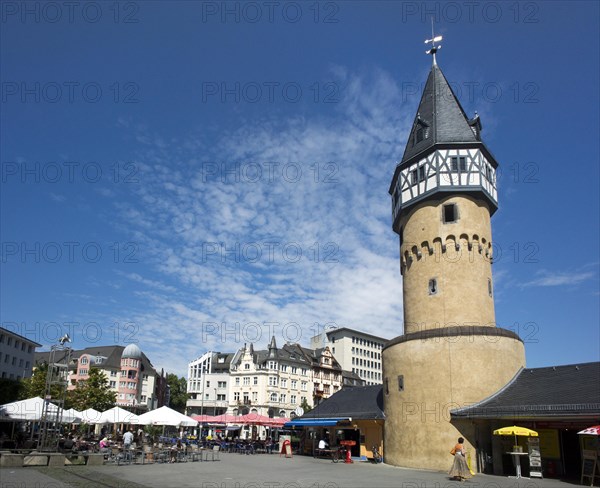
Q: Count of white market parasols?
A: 5